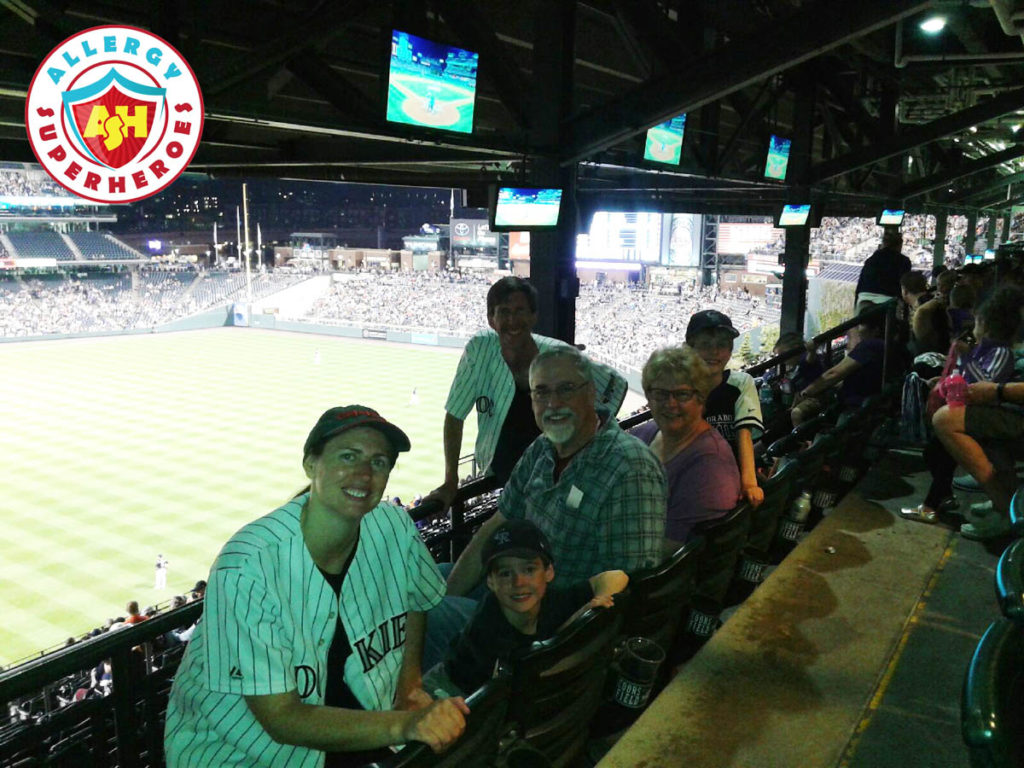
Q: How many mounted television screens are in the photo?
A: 6